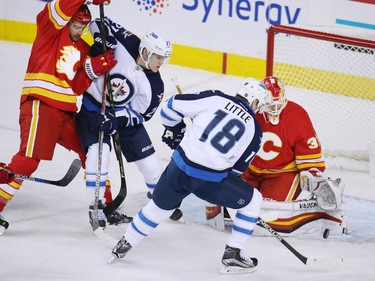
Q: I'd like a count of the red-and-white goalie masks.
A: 1